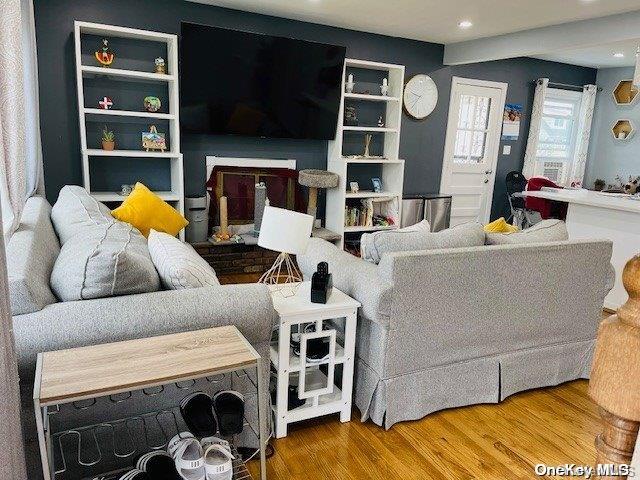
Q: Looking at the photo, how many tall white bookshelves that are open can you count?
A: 2